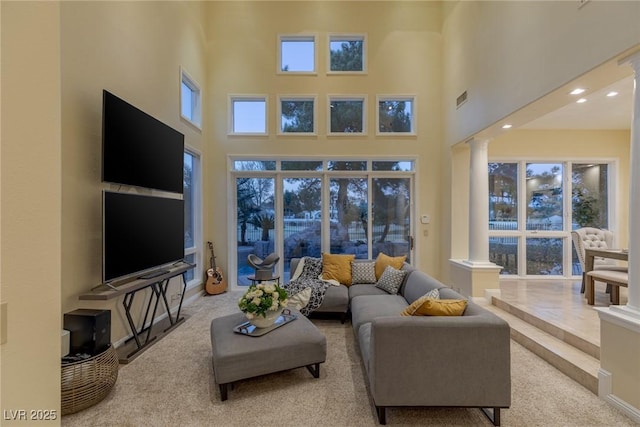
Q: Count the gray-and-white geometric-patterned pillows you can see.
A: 3